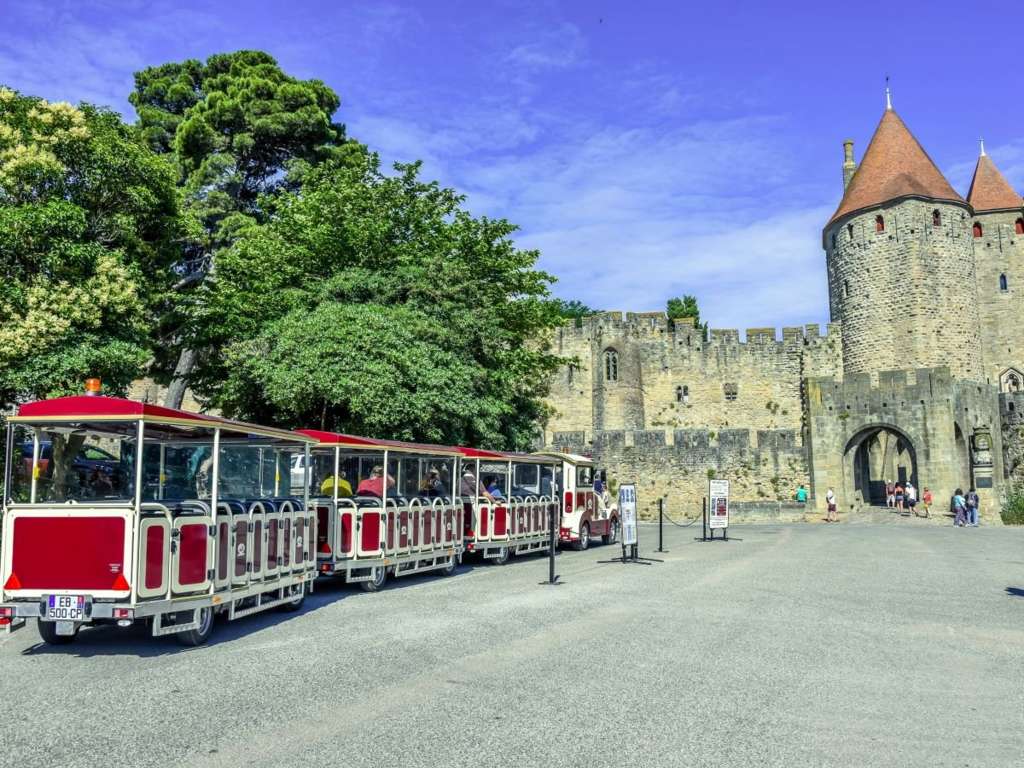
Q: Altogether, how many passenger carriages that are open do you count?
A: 3